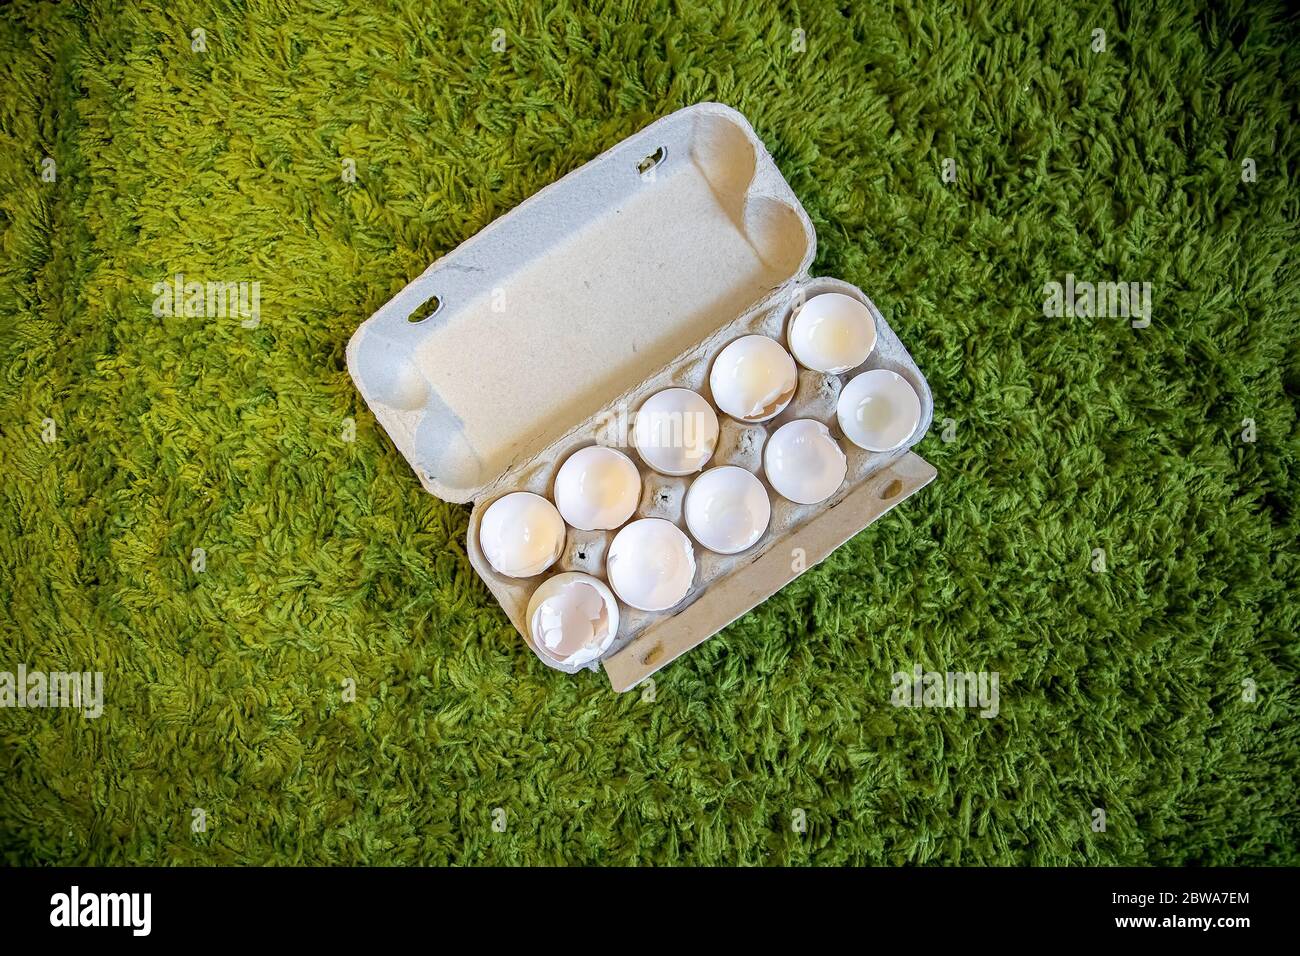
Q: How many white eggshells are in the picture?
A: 10